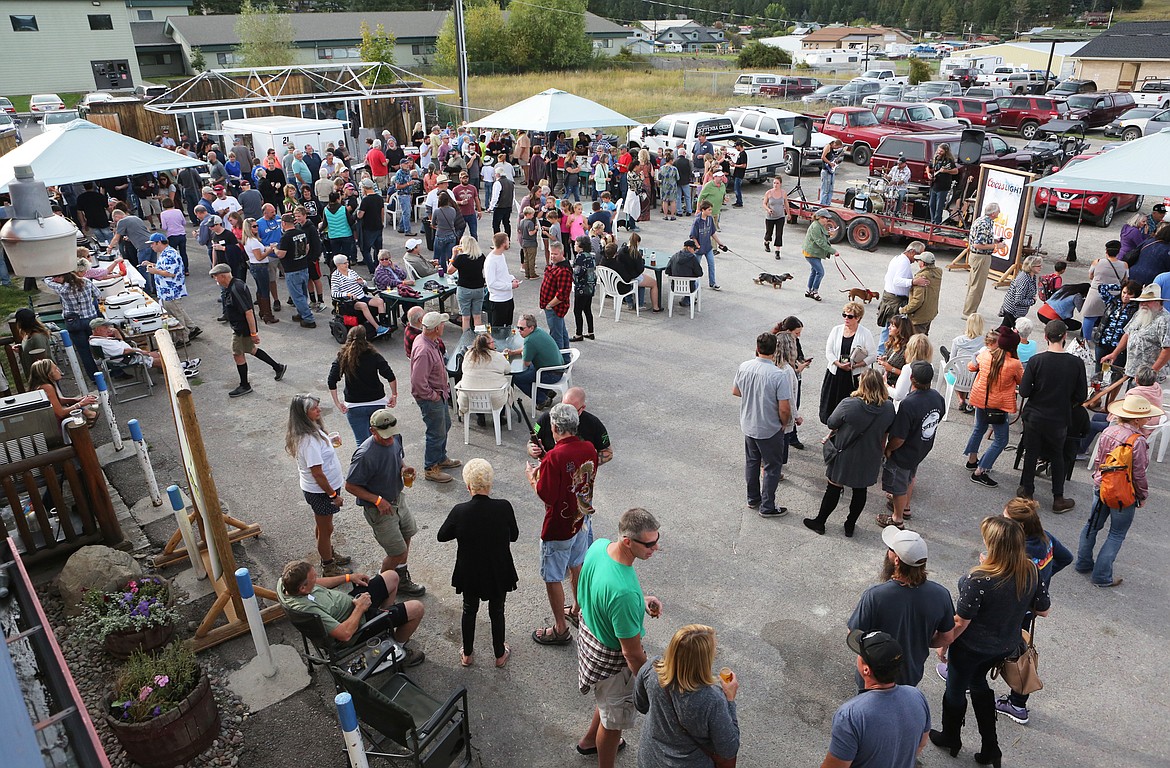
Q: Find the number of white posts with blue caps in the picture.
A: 6